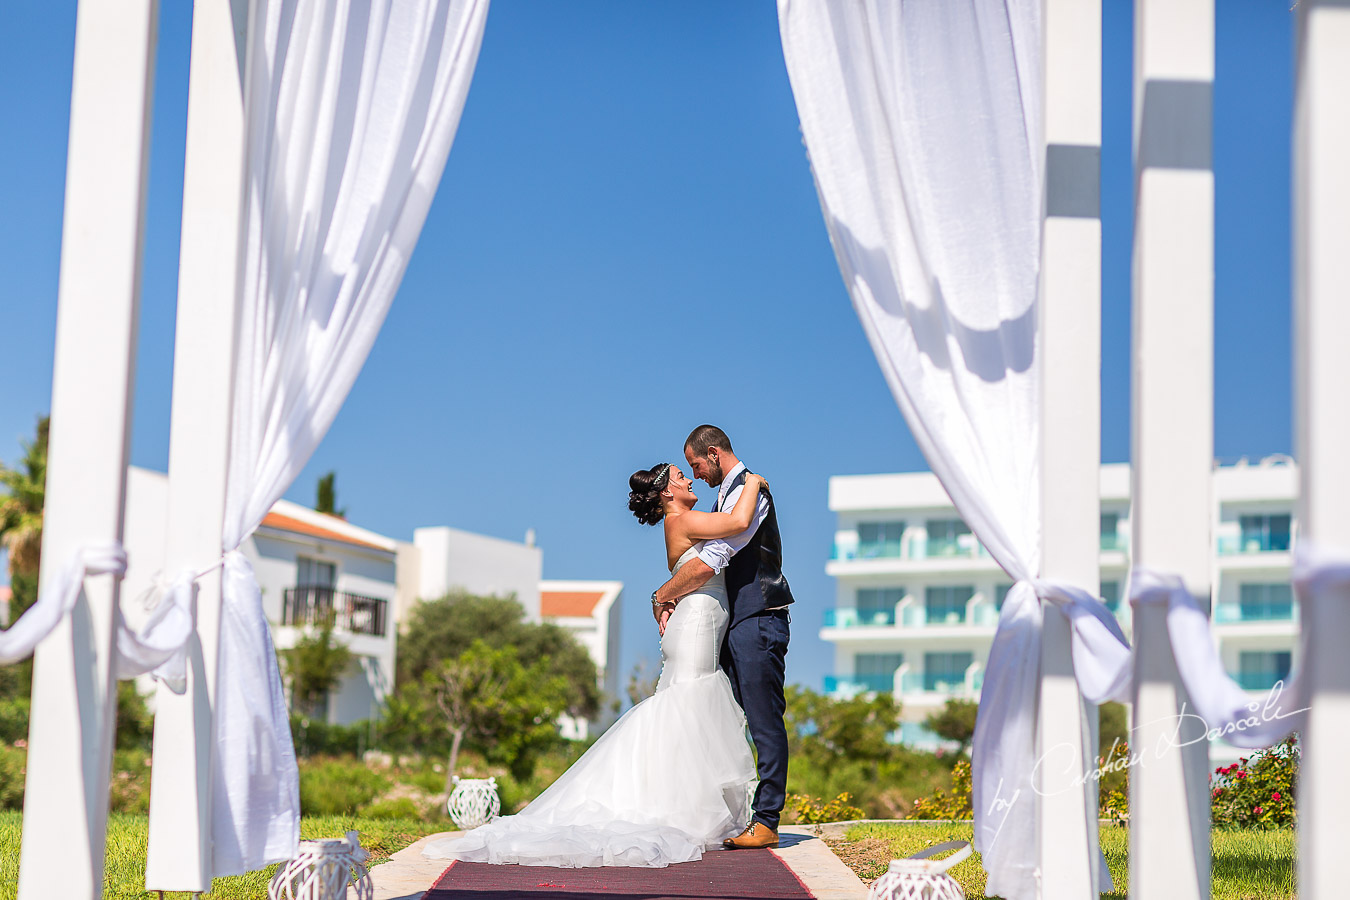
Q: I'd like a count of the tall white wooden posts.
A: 5